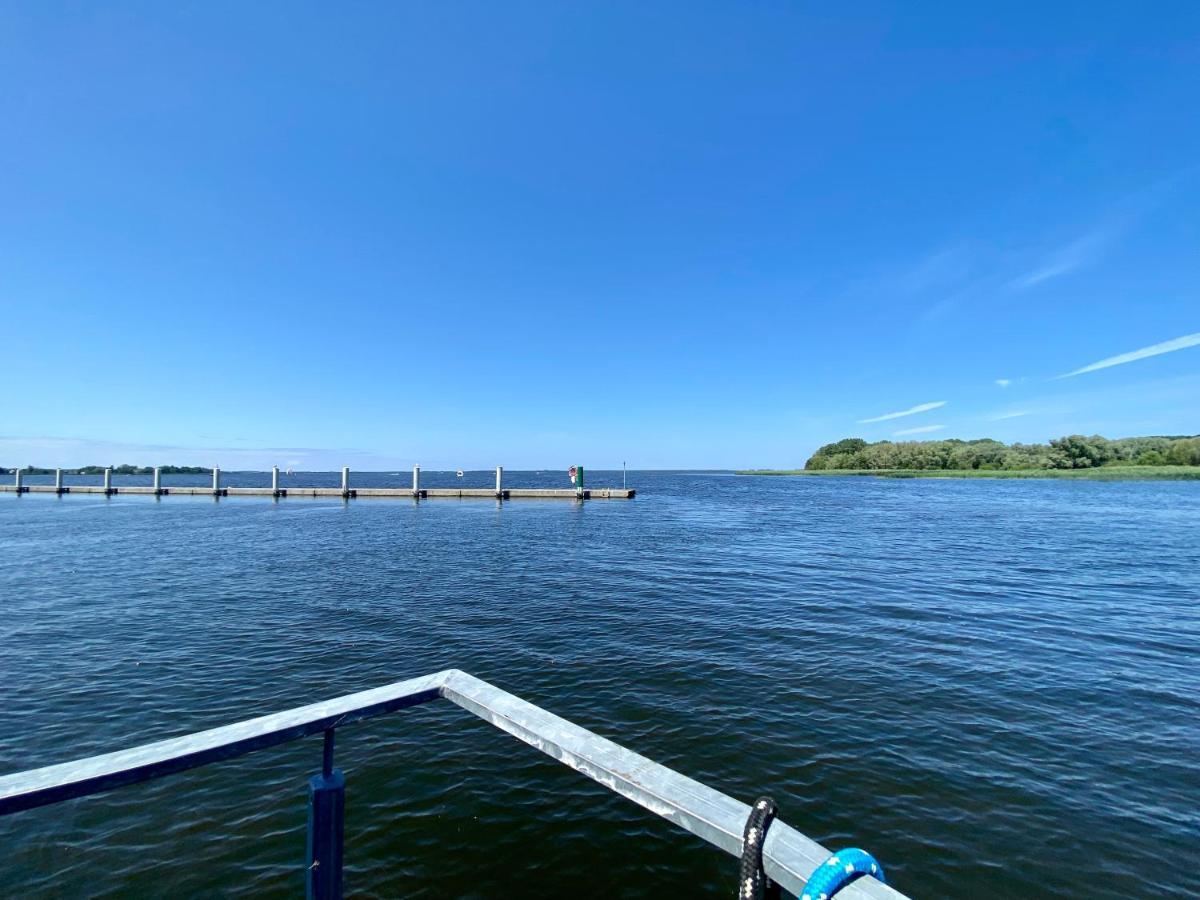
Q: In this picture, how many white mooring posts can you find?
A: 9